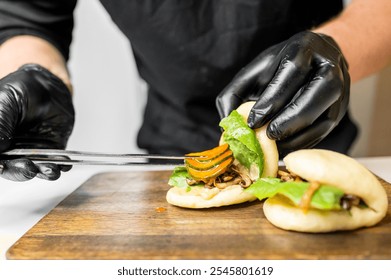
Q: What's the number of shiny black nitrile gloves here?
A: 2